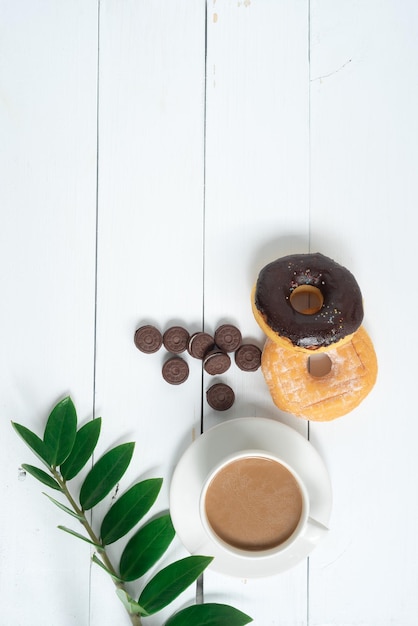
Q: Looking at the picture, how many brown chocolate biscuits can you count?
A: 8